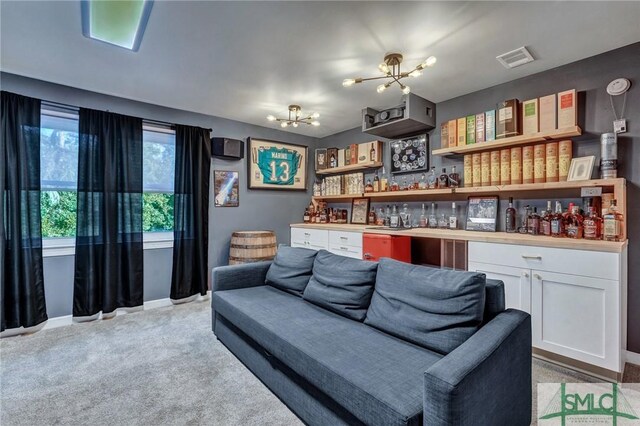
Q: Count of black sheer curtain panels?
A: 3